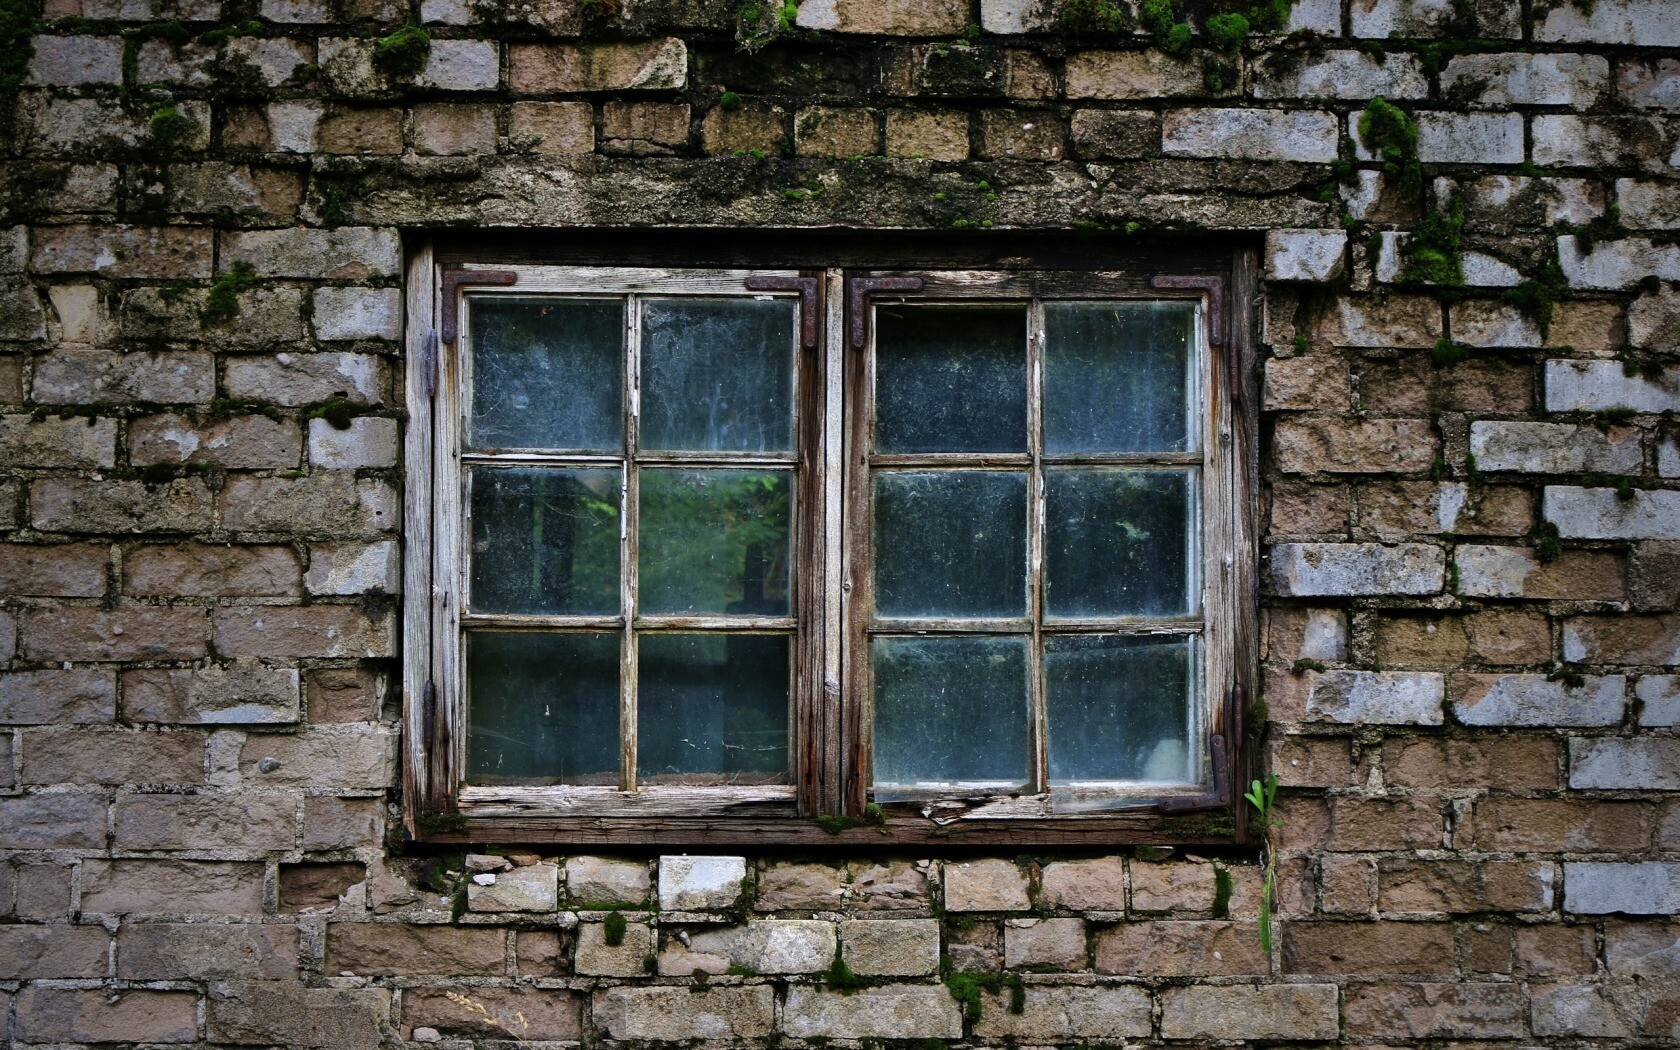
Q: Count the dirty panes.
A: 12